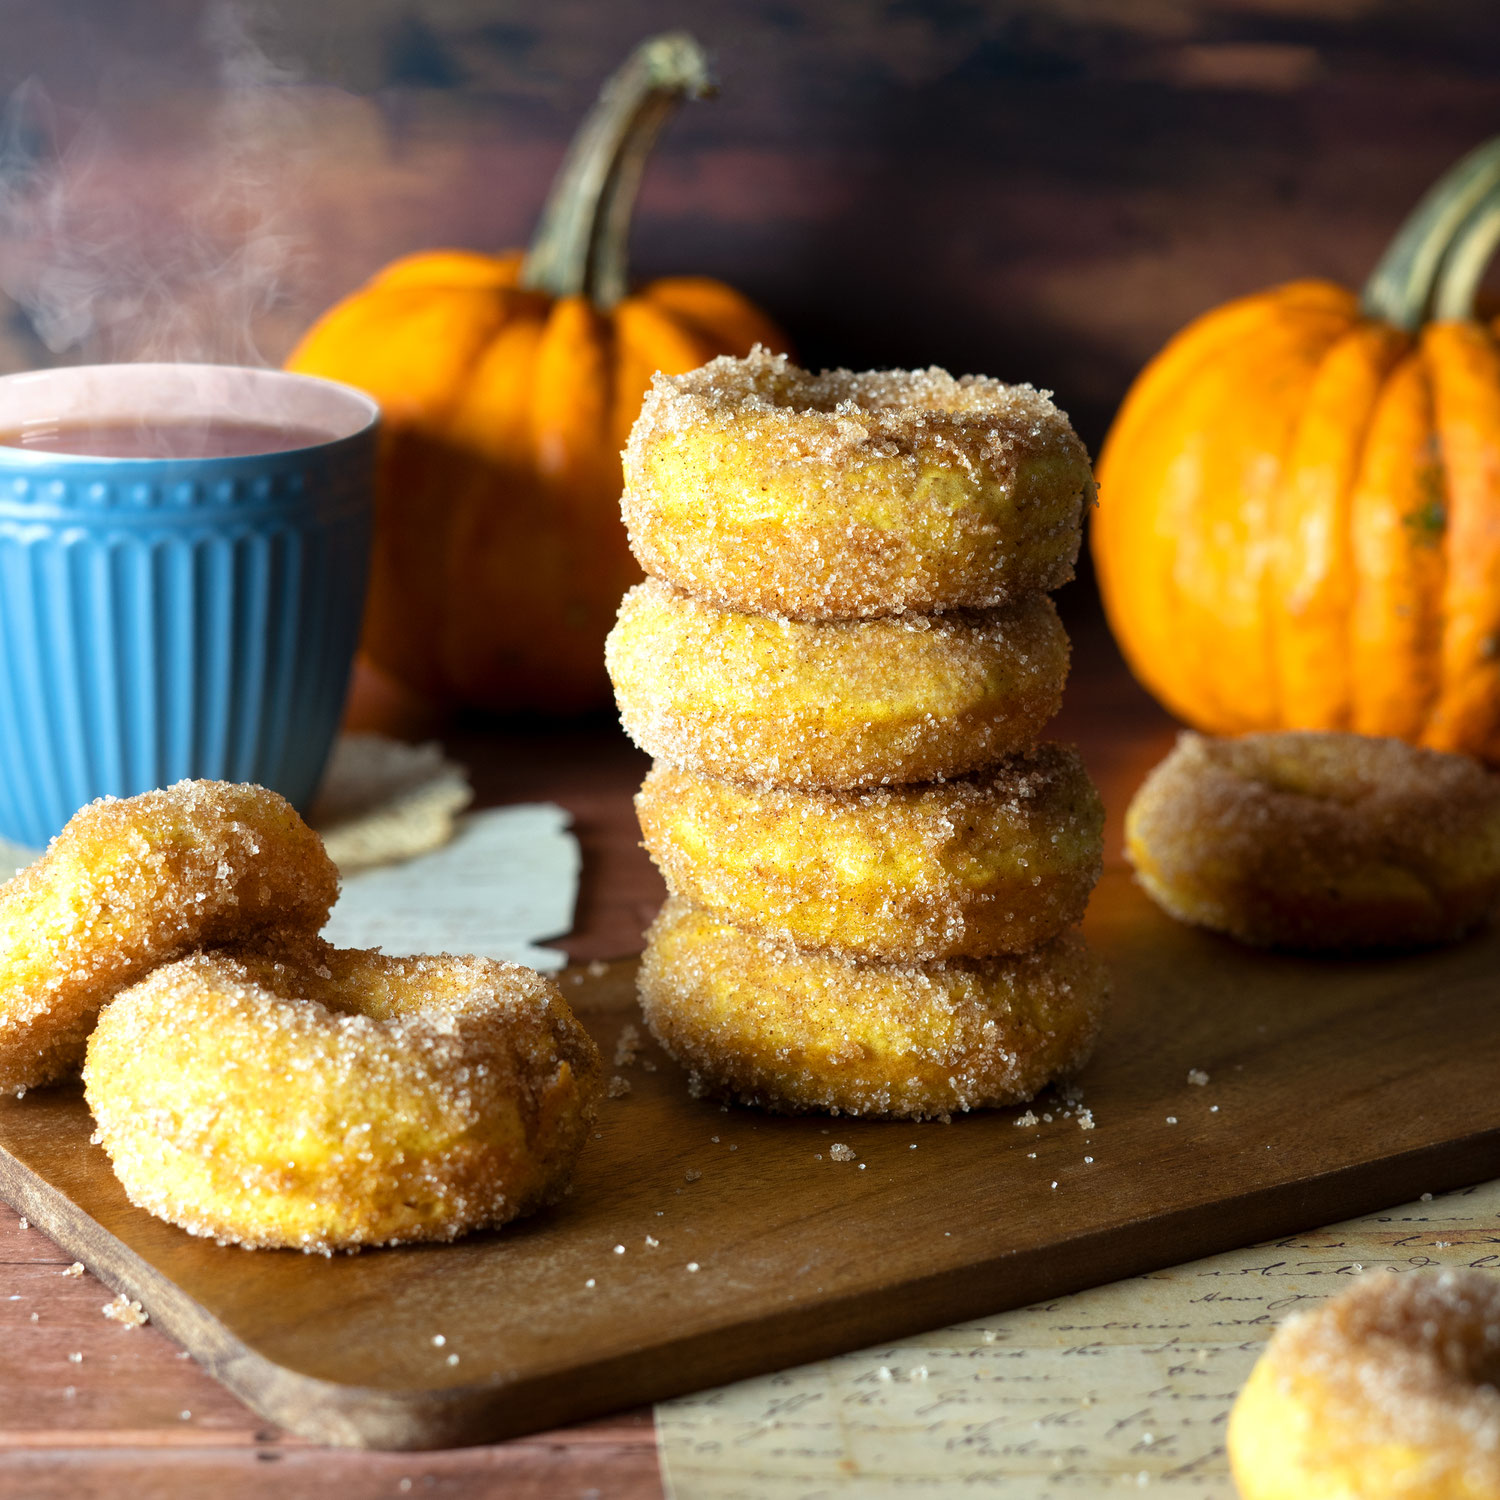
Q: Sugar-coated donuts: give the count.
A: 8